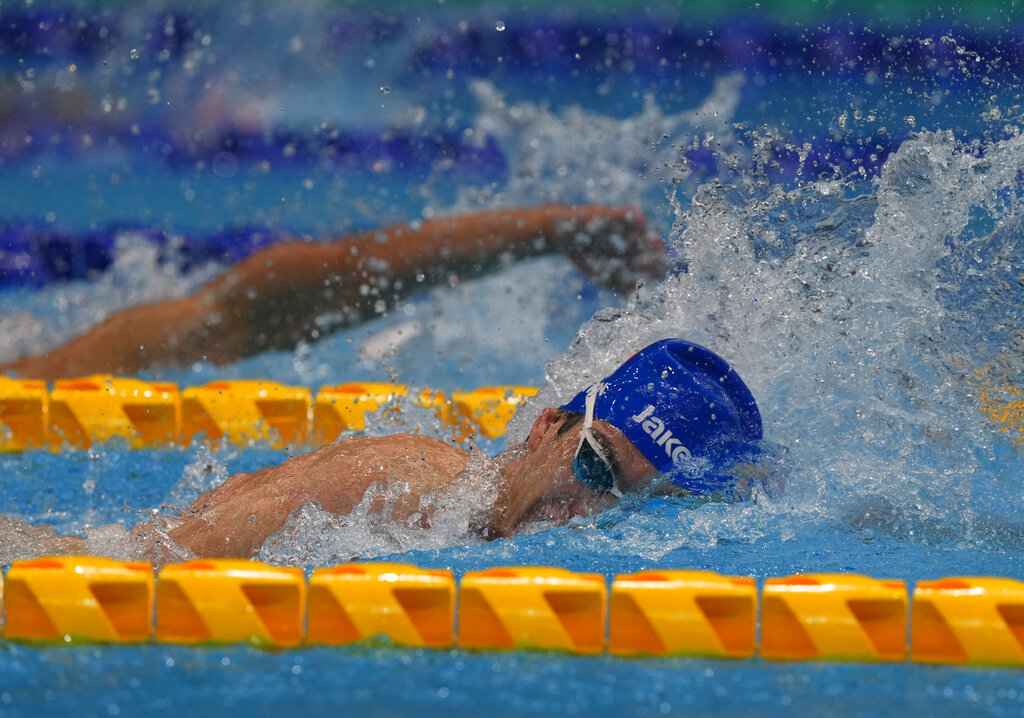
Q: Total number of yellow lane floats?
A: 12